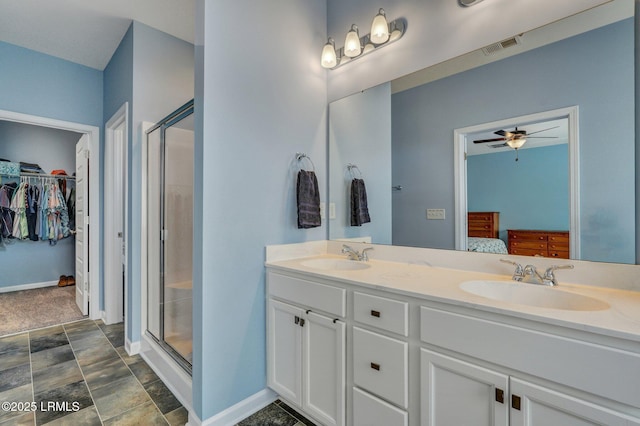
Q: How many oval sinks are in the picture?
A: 2